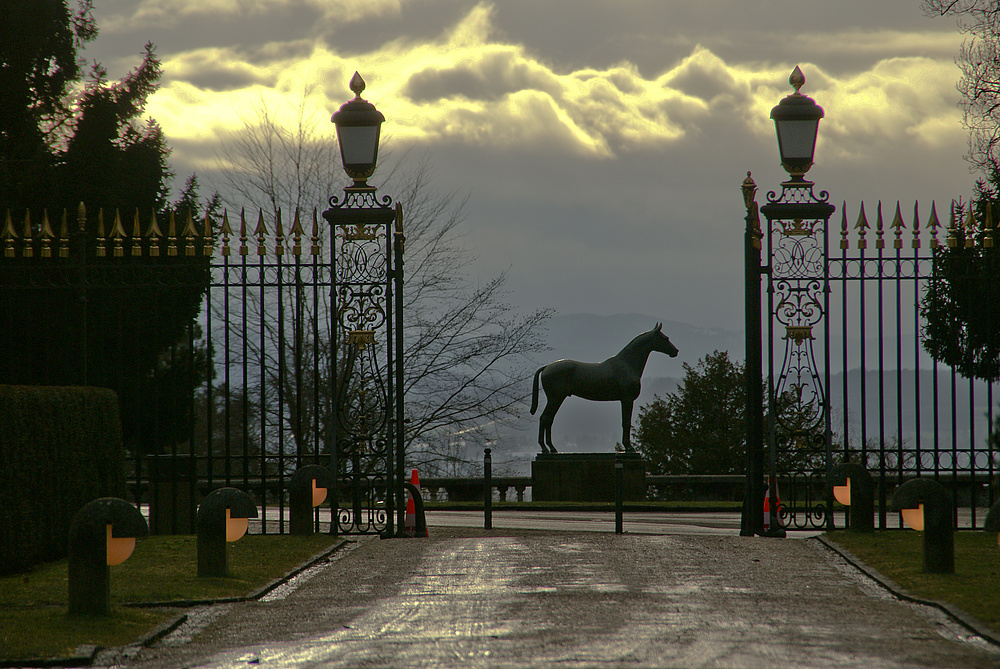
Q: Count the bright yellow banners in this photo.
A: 0